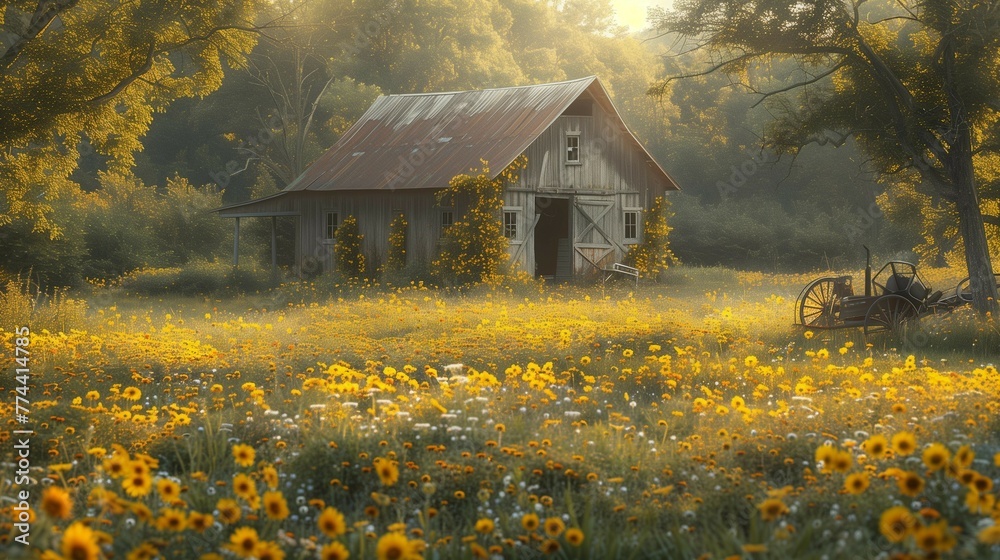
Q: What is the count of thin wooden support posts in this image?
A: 2